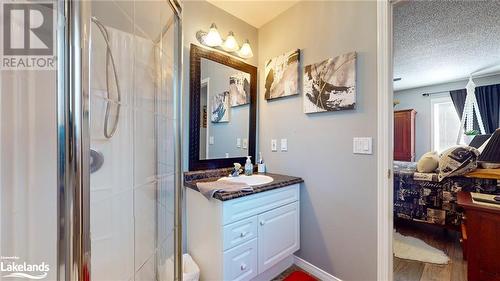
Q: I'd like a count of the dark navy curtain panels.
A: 2